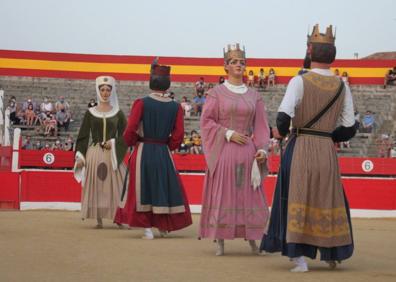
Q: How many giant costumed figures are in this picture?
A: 4